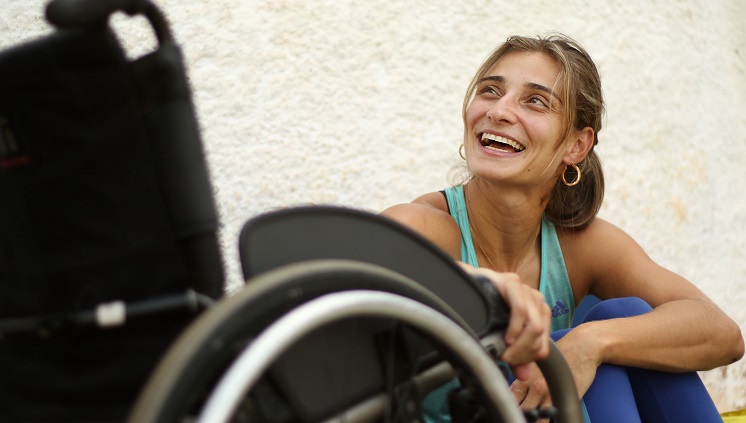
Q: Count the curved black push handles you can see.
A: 1